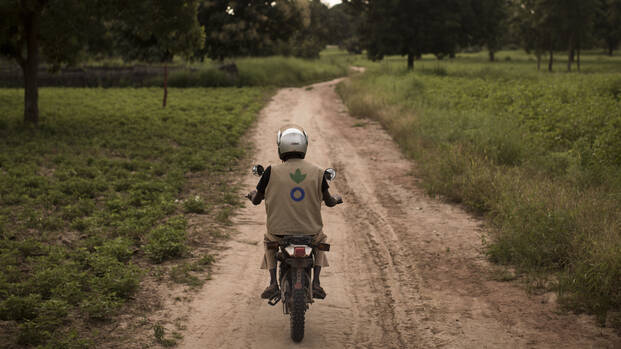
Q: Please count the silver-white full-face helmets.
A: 1